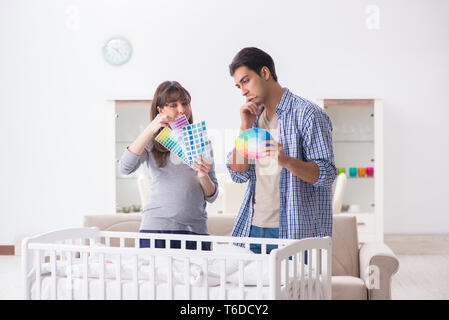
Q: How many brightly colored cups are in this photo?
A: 4